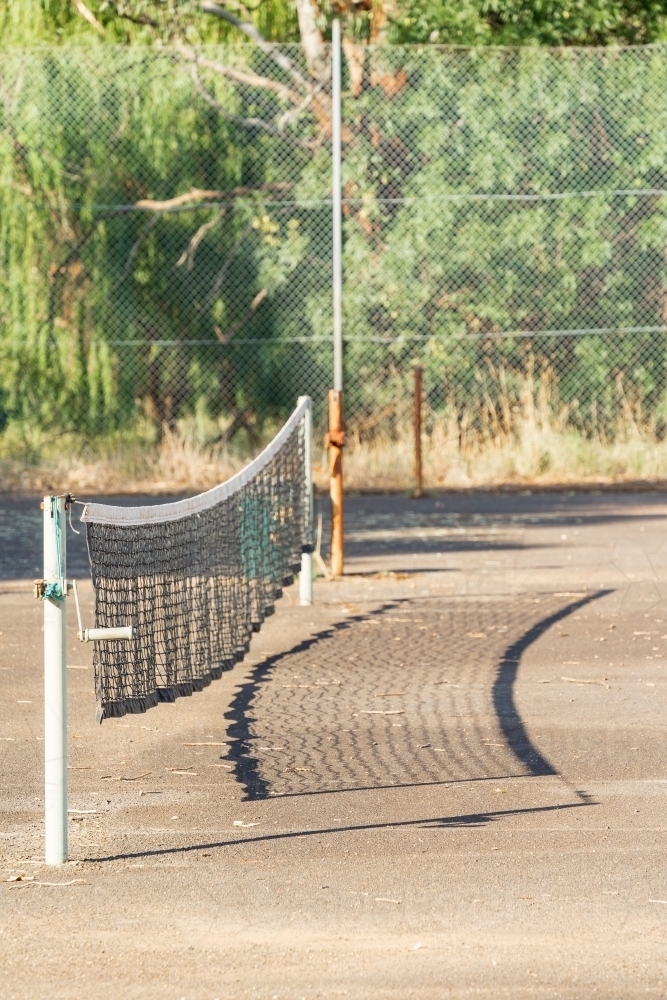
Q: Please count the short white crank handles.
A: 1